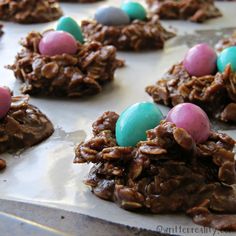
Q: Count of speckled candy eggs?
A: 9